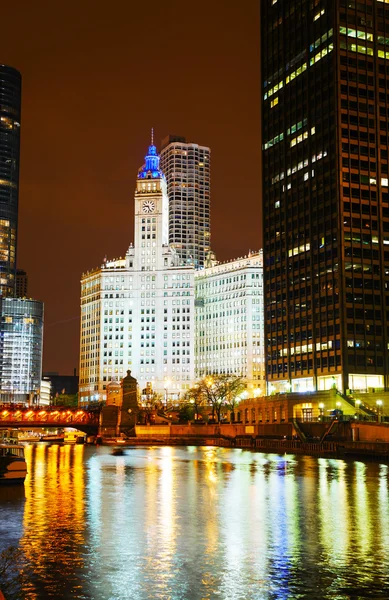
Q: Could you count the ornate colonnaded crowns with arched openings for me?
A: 1